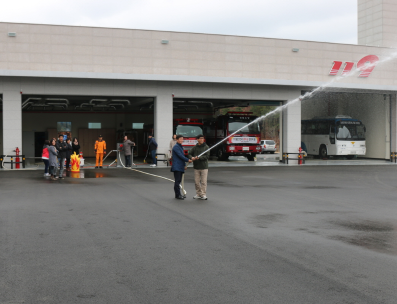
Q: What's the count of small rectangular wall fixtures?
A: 3